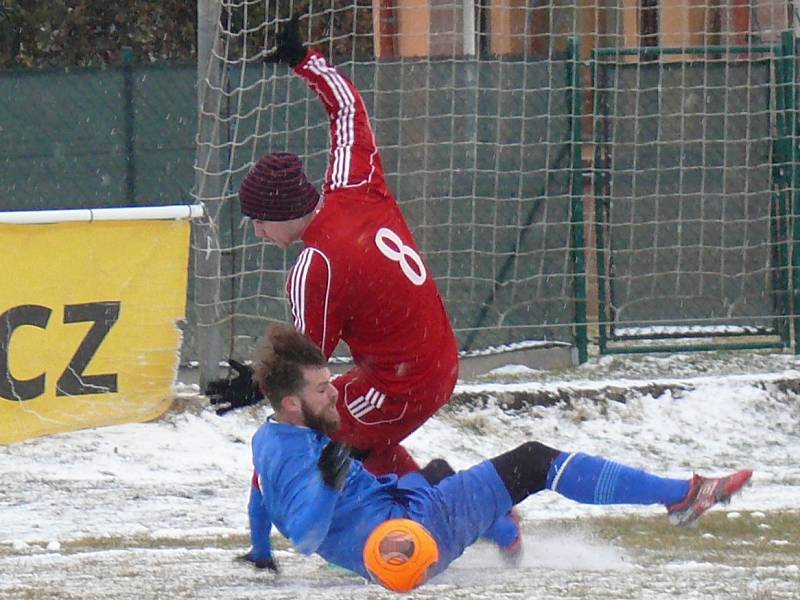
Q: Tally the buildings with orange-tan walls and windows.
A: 1